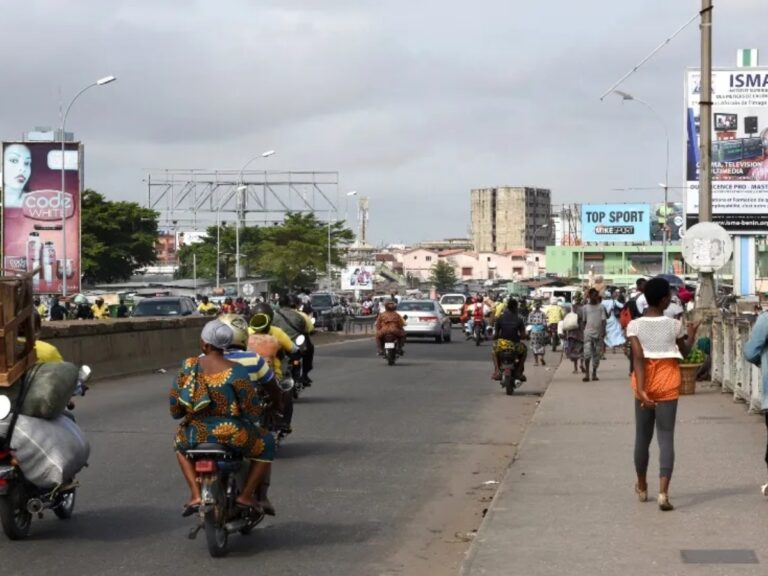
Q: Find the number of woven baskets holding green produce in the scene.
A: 1